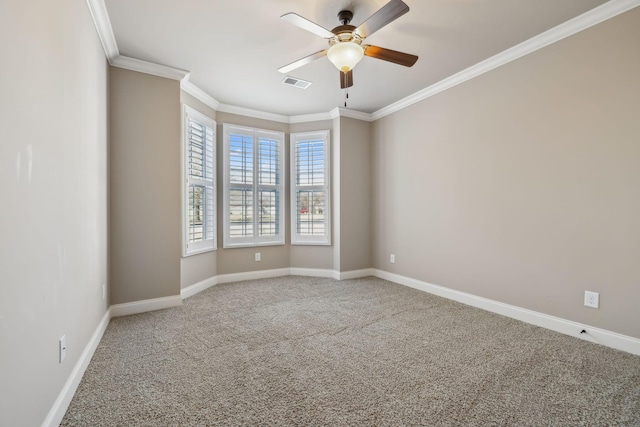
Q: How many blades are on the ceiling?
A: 5